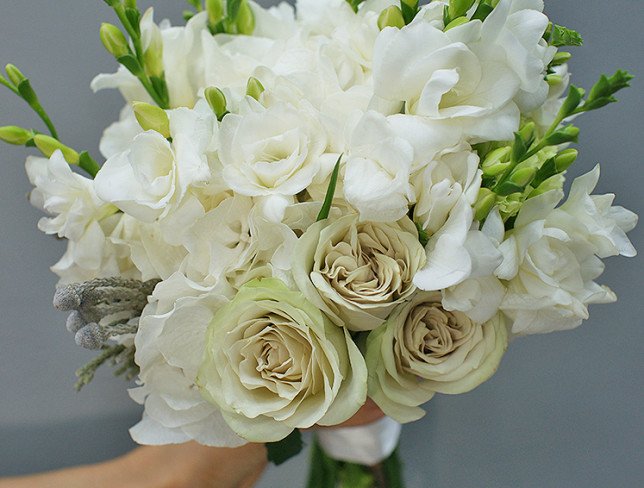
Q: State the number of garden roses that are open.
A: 3